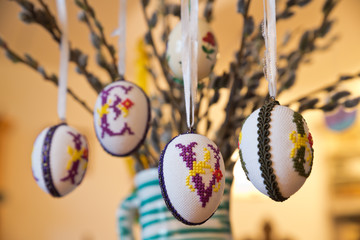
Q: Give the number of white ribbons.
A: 4